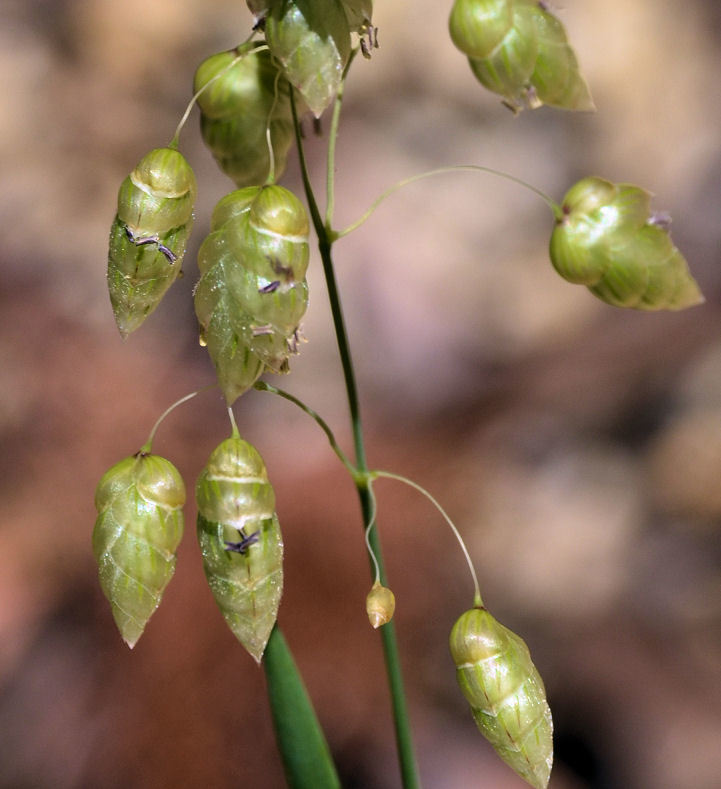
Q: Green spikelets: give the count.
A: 9